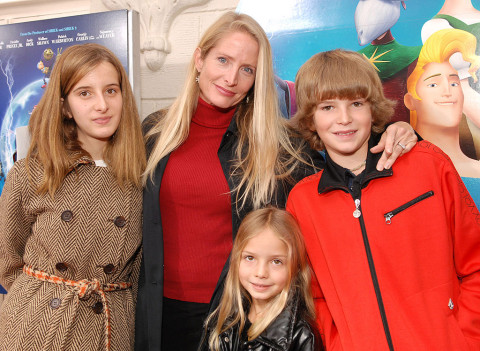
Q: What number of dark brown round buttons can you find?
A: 6